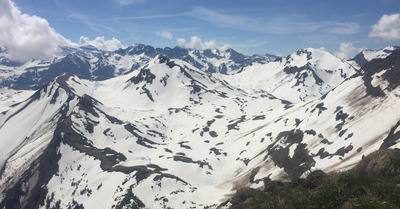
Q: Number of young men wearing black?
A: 0